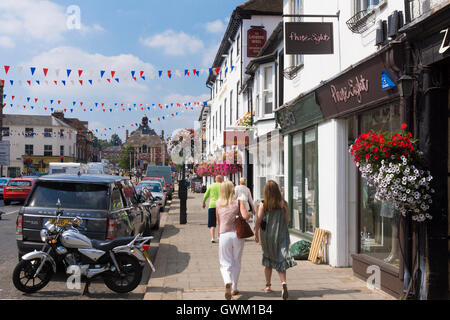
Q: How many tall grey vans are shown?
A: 1